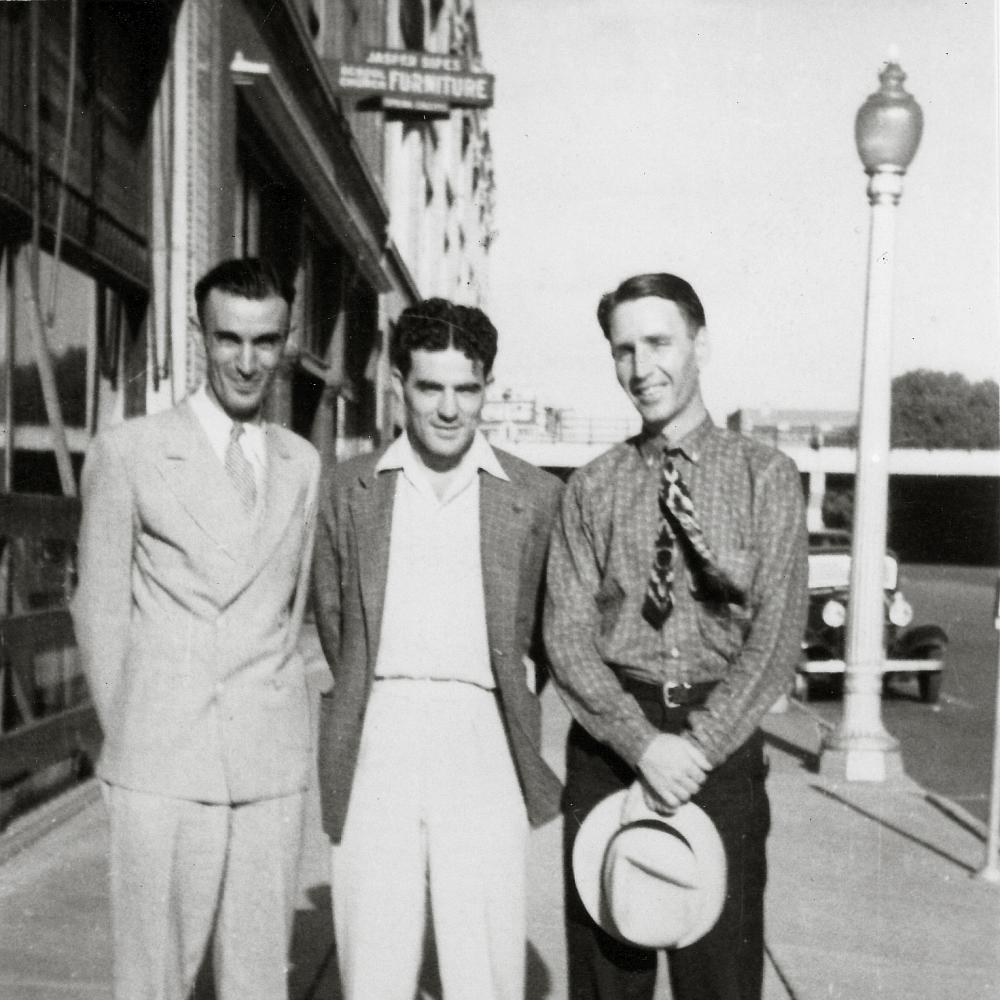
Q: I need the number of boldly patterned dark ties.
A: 1